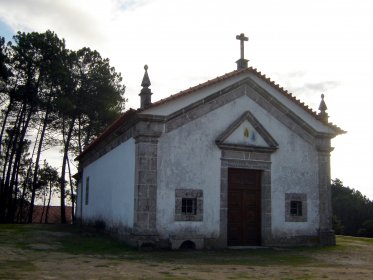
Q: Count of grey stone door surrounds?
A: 1